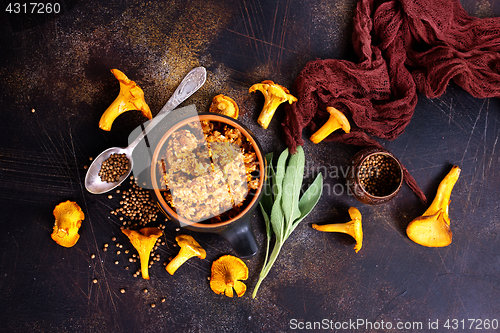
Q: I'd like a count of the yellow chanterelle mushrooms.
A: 10